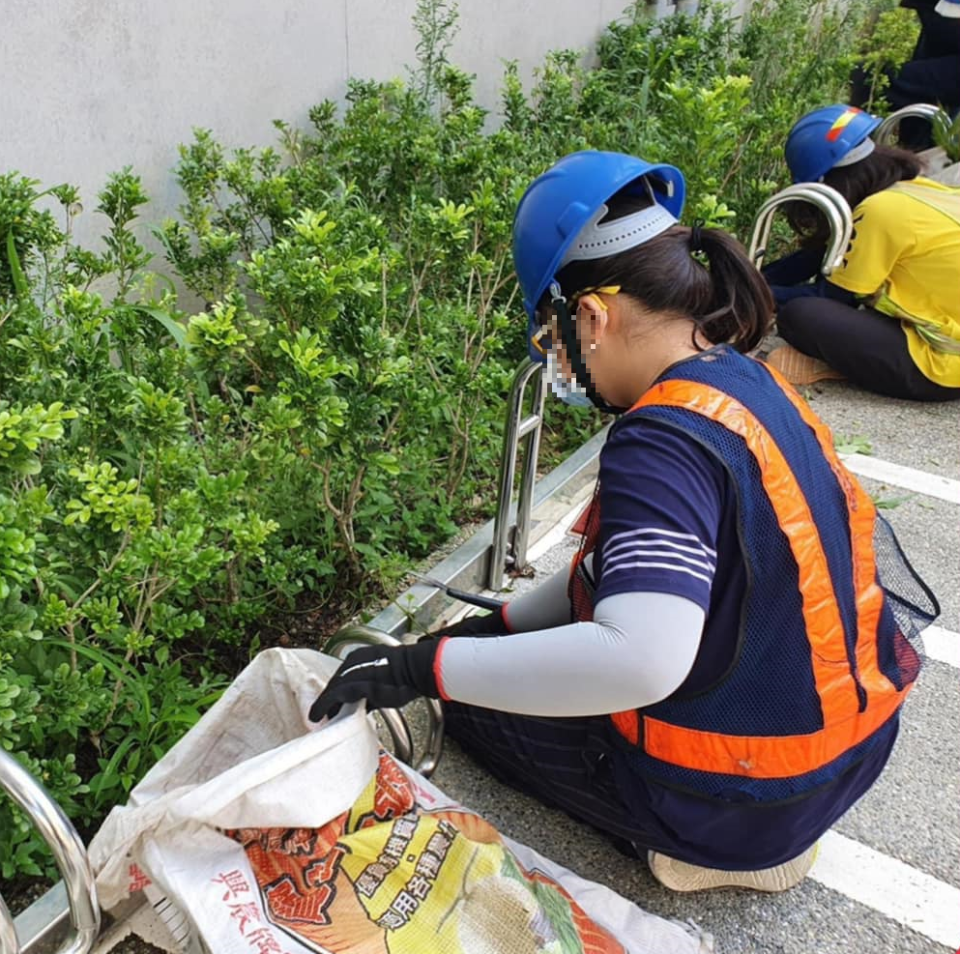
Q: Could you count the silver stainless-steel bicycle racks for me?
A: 5